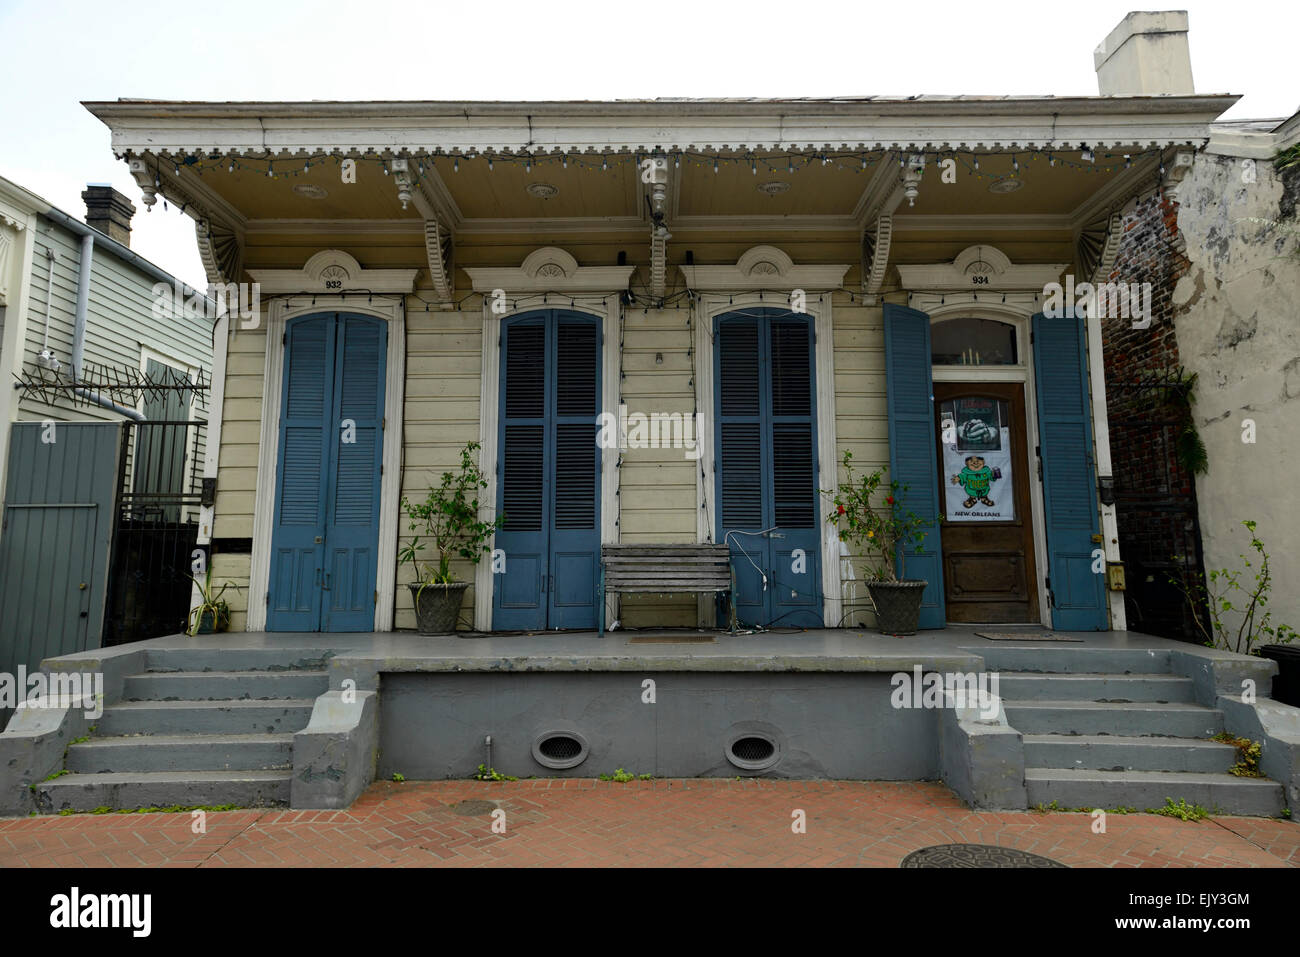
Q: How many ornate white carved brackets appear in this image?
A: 5